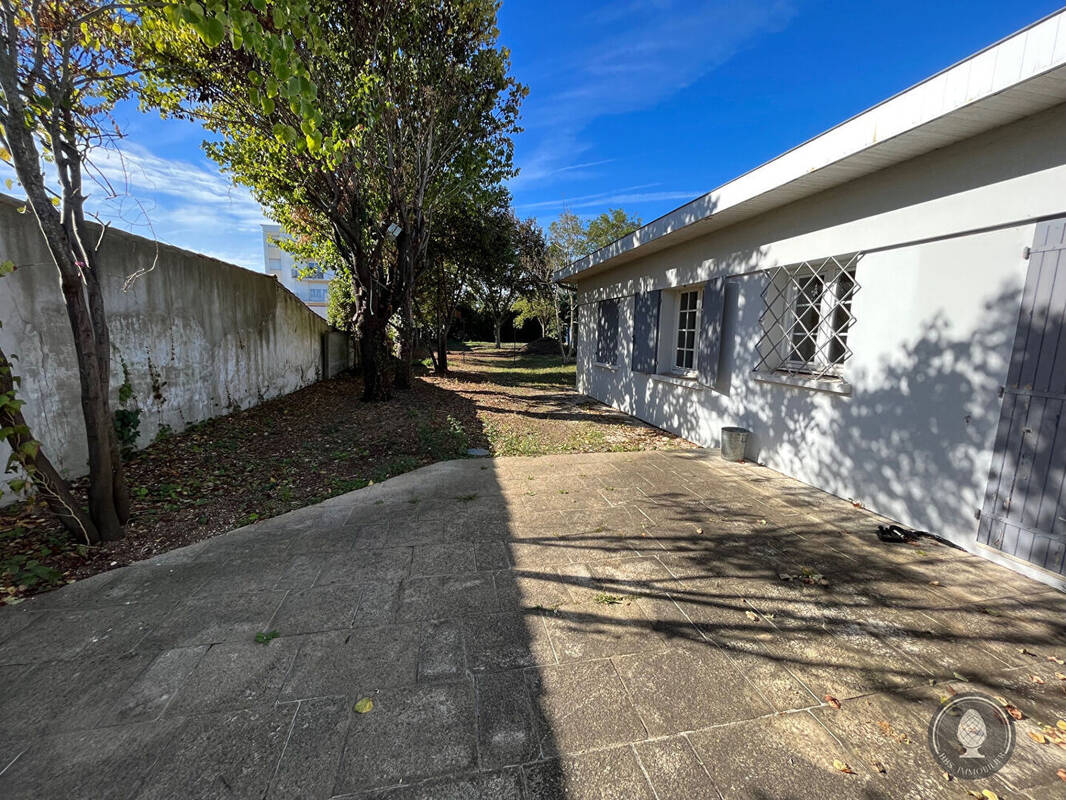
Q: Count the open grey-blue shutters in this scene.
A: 2